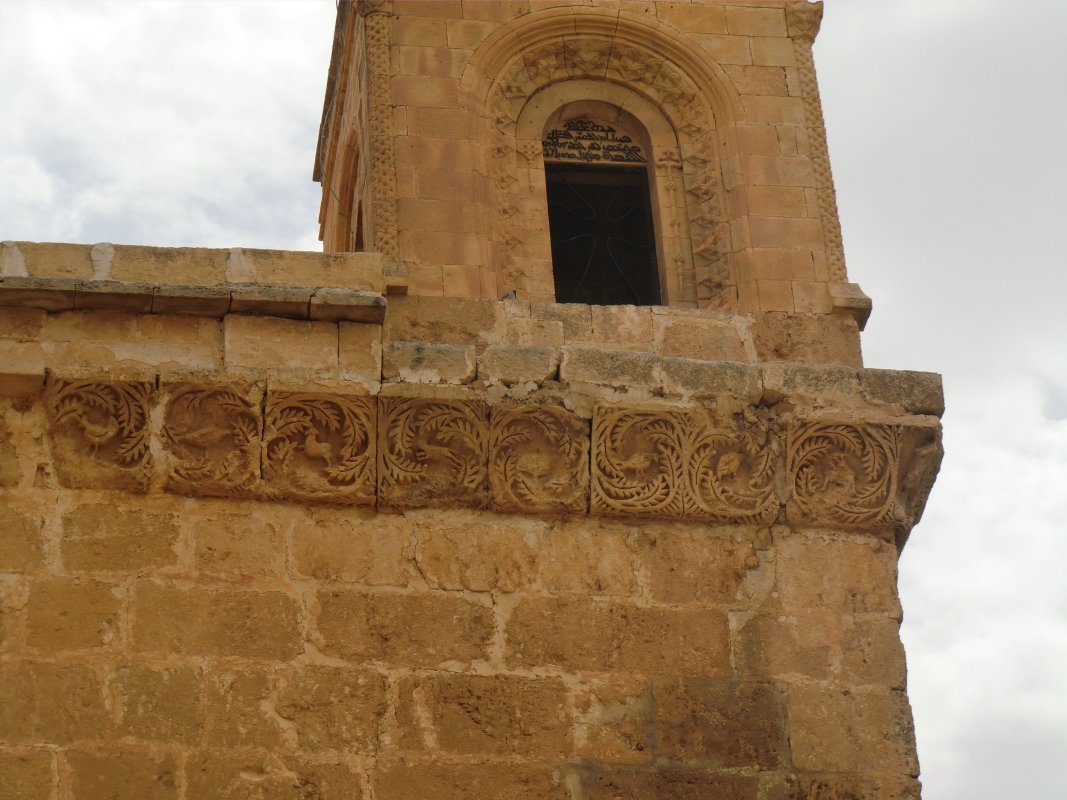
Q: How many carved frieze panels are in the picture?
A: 8